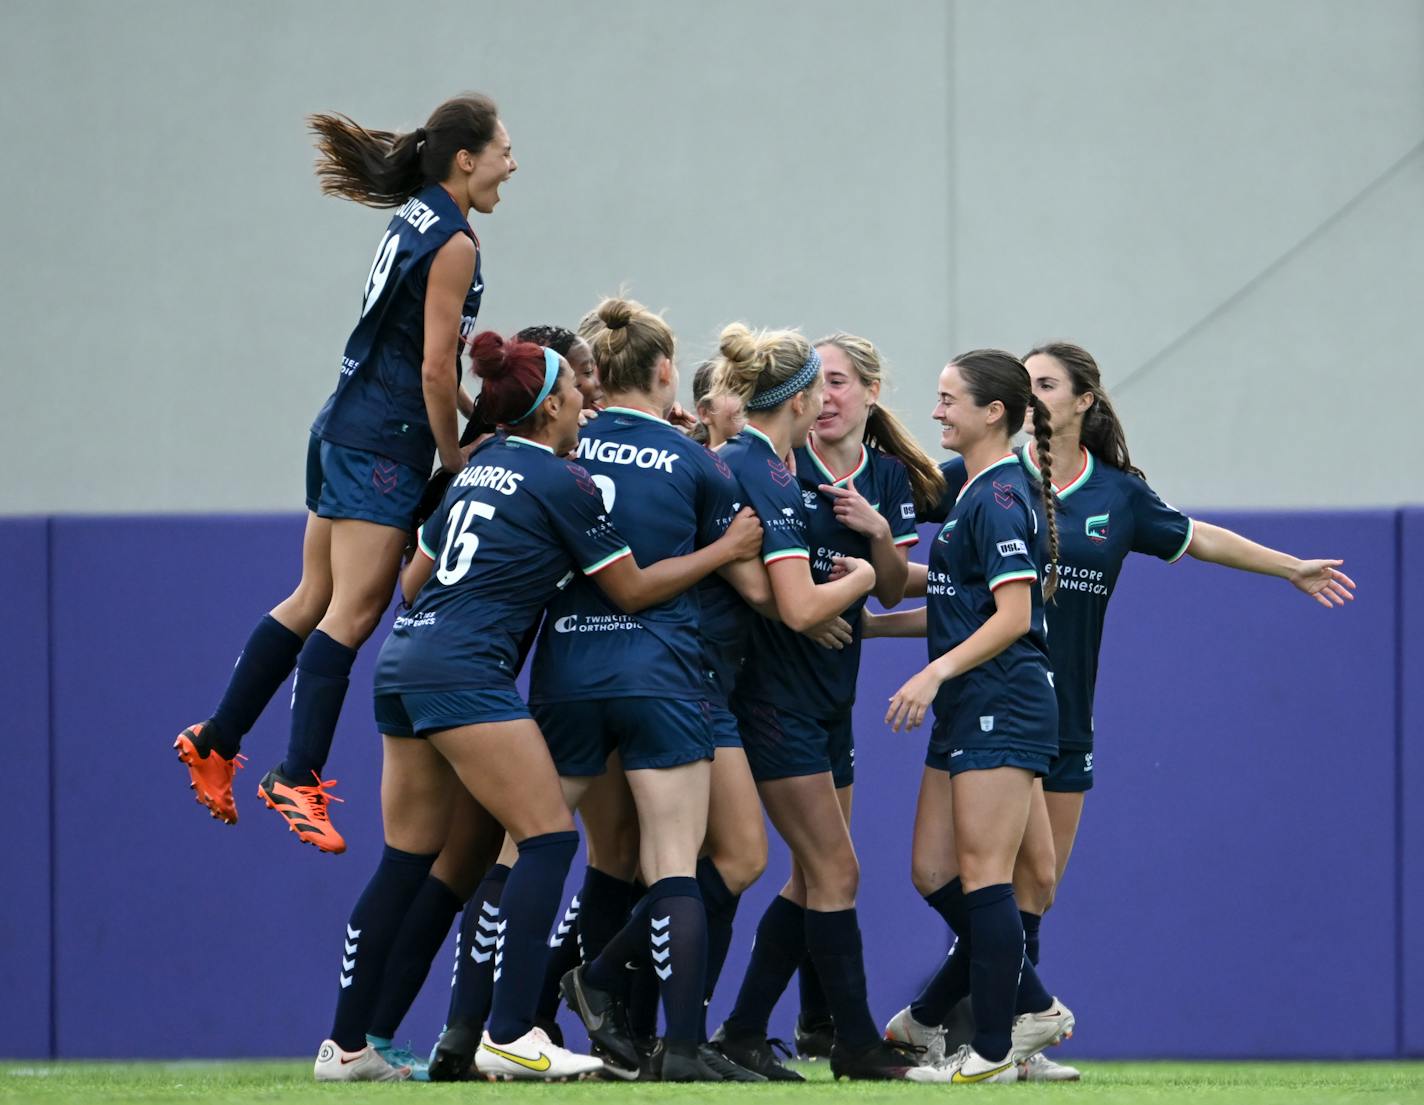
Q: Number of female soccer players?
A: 9